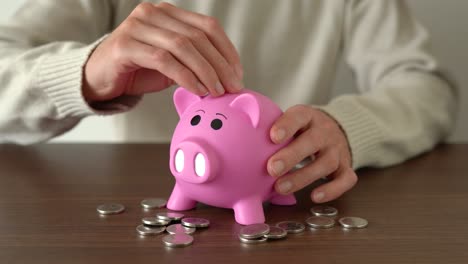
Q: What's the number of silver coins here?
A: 15